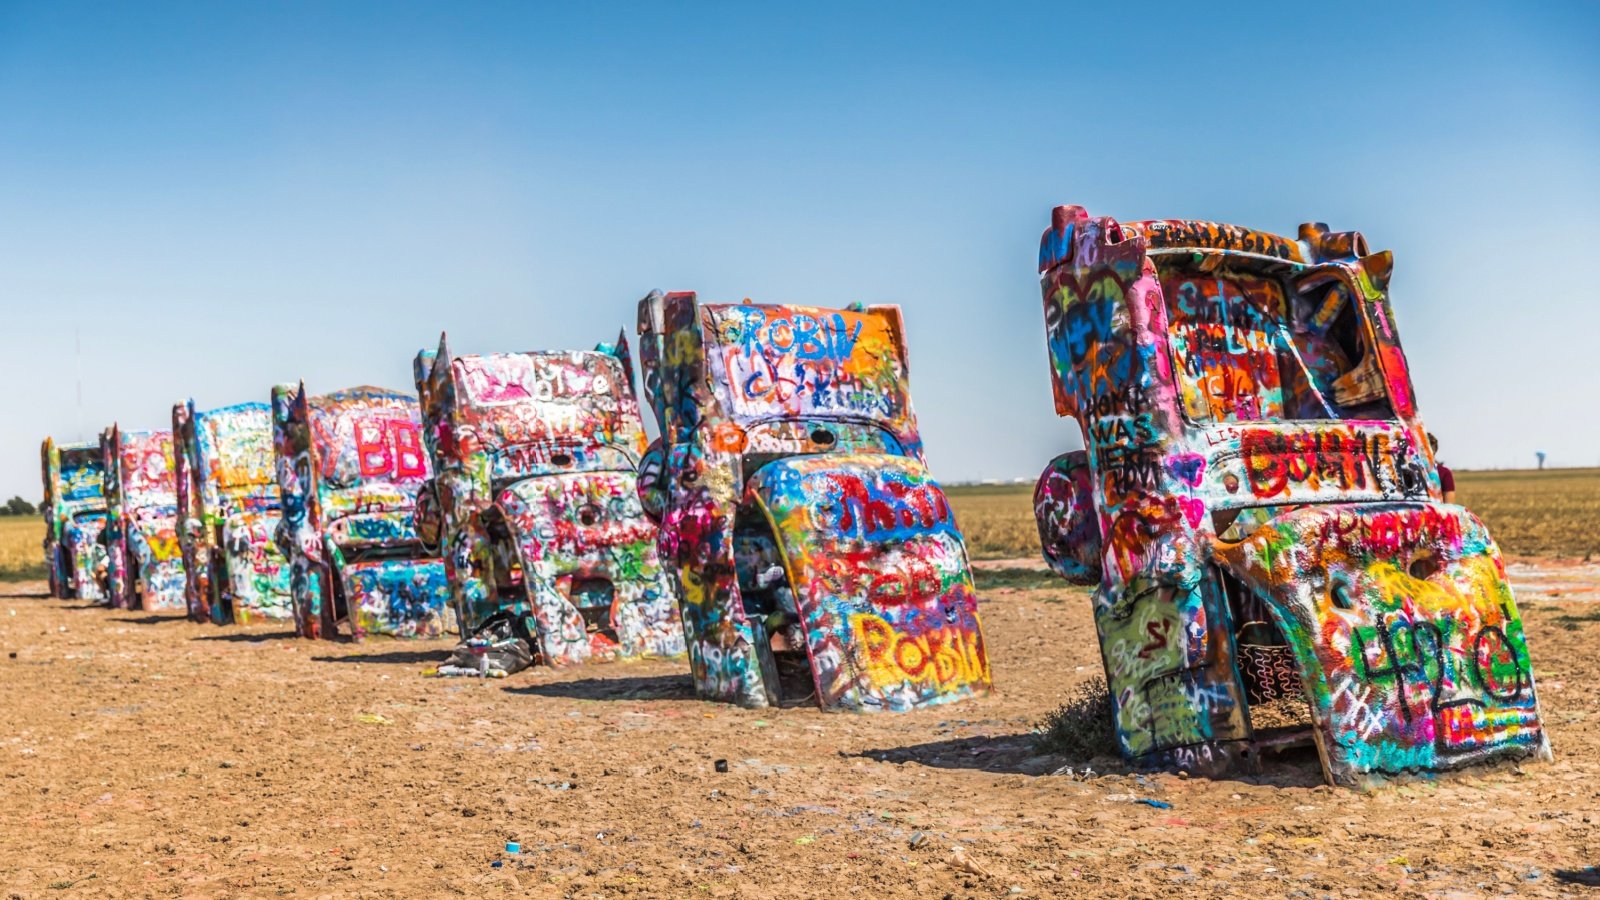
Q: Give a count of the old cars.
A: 7